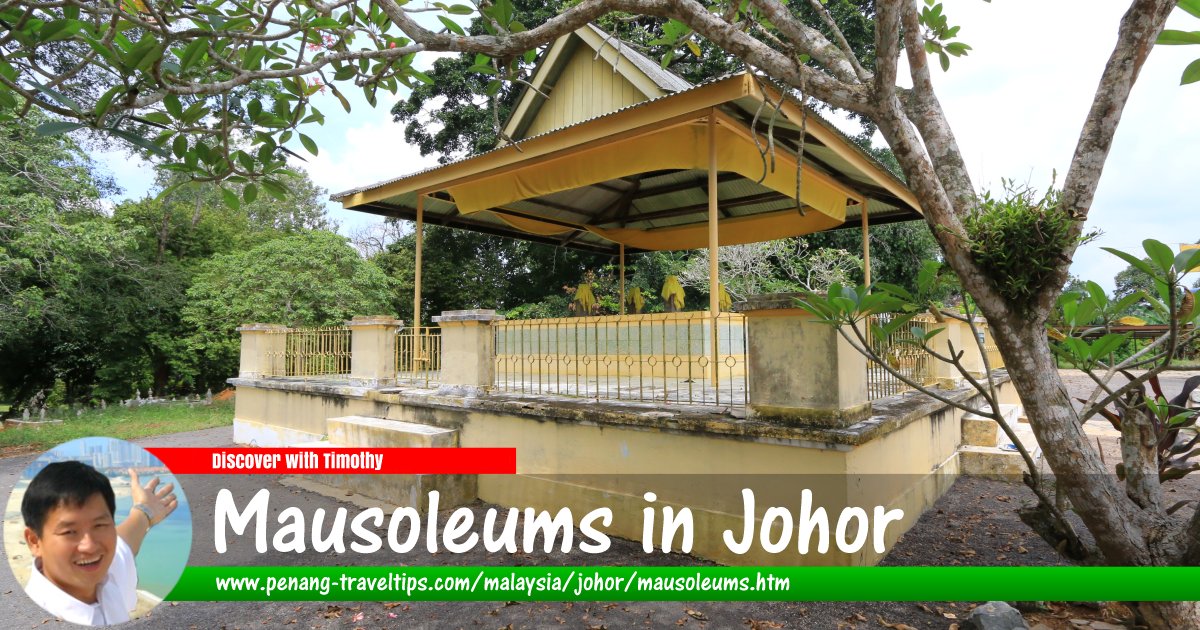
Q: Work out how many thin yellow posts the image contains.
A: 4